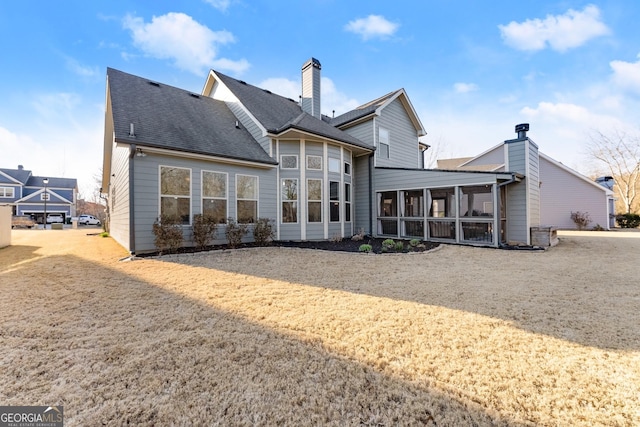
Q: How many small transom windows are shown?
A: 4